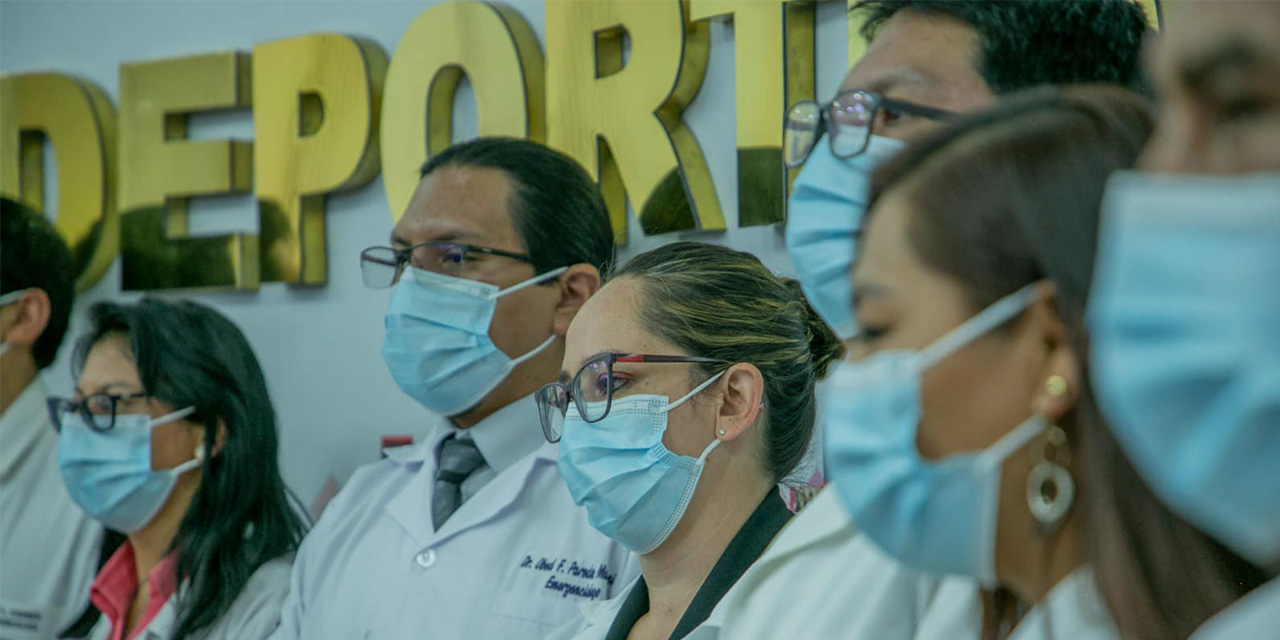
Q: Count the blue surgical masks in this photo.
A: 6